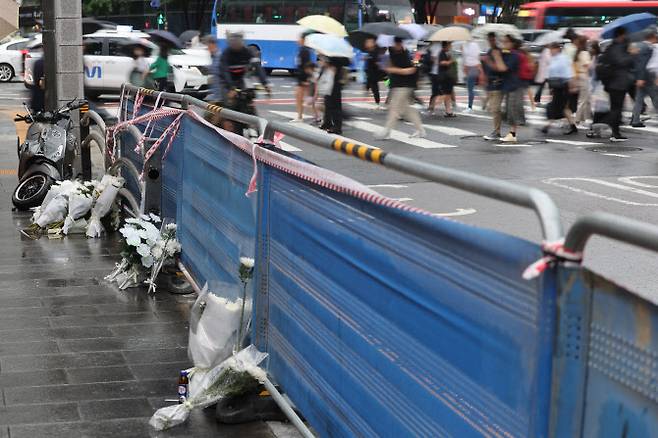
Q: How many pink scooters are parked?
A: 0